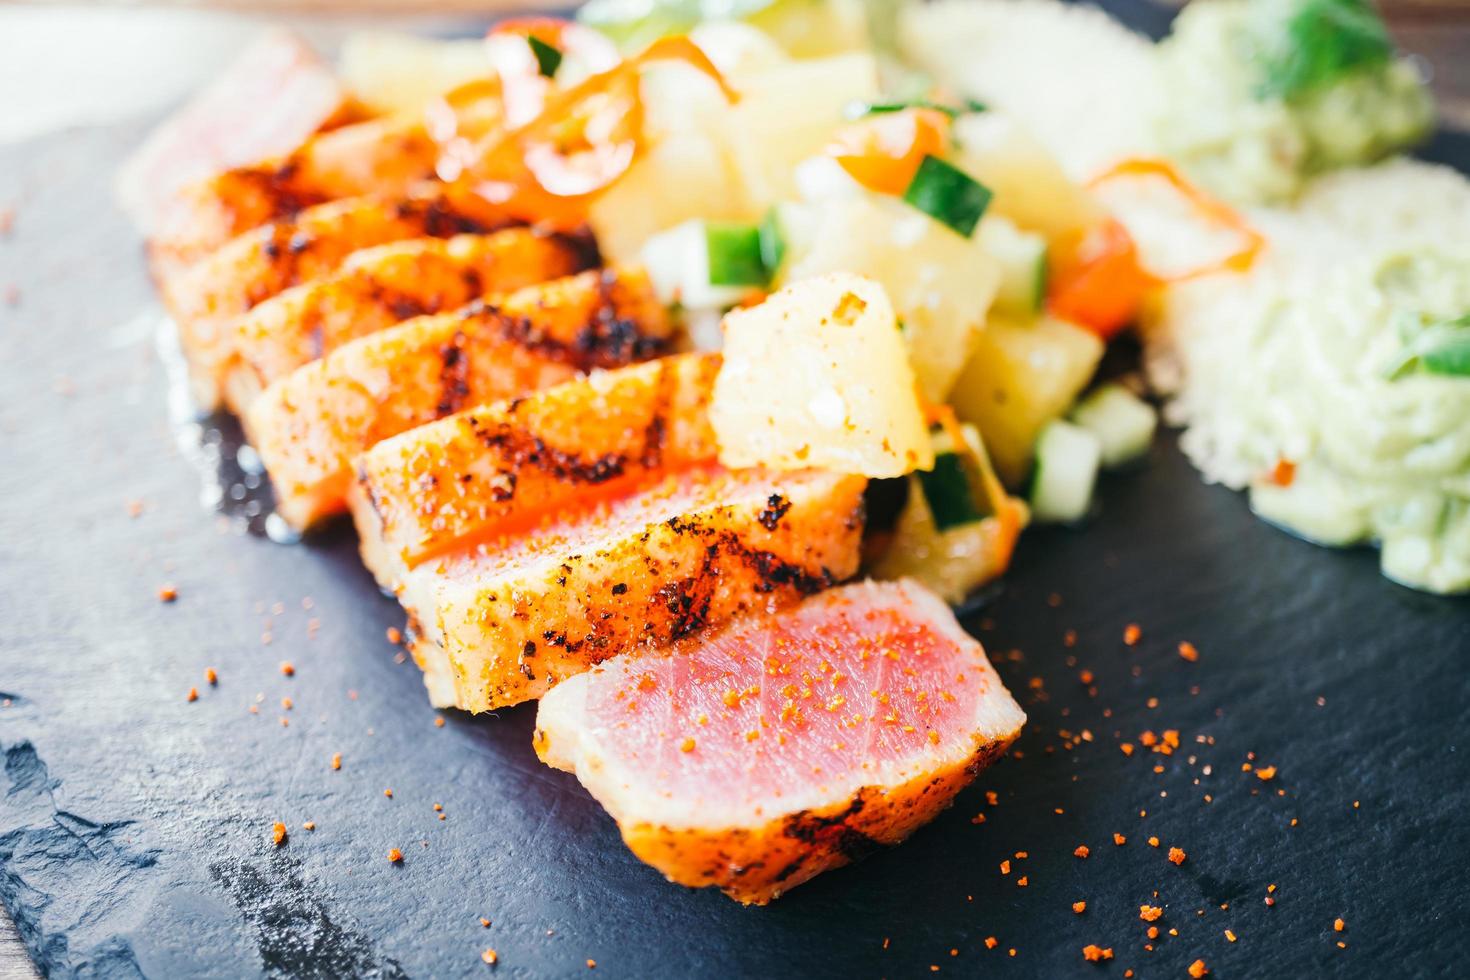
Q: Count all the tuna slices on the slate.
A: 8